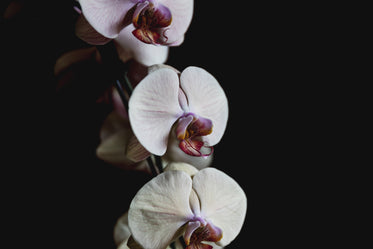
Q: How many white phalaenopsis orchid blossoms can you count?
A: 3